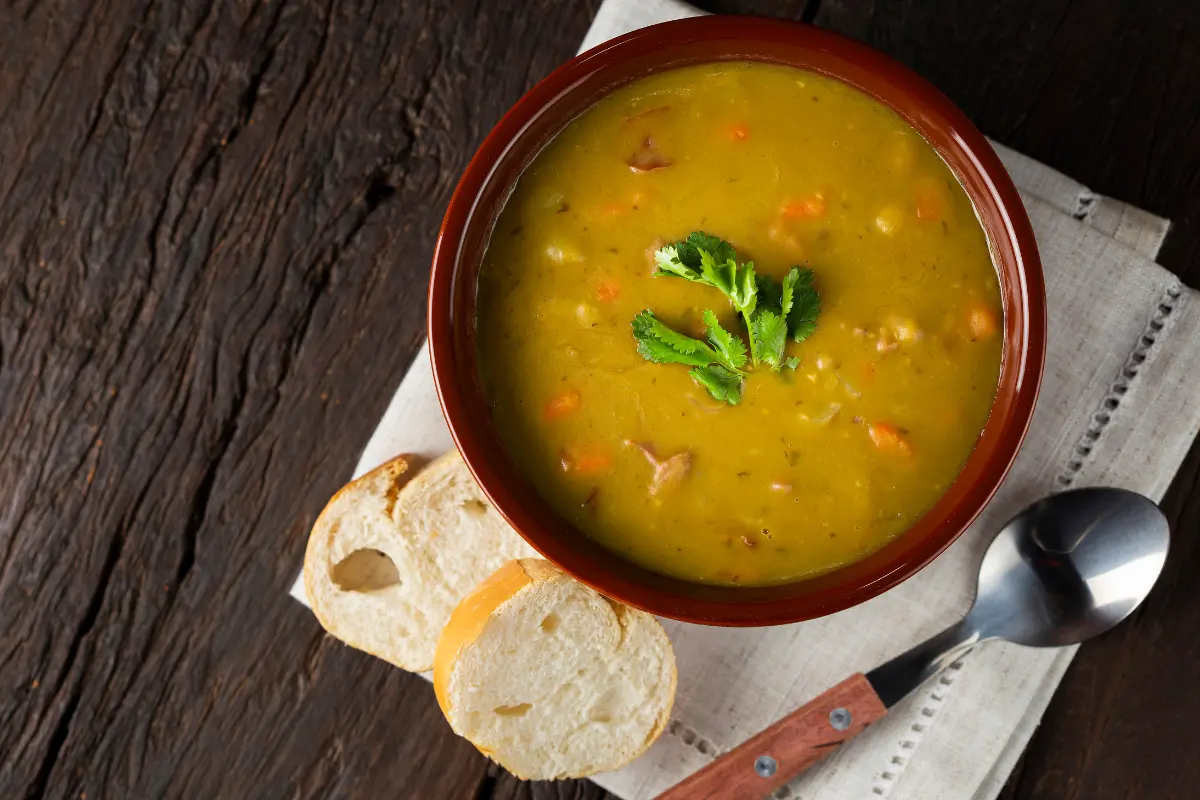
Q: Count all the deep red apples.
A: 0